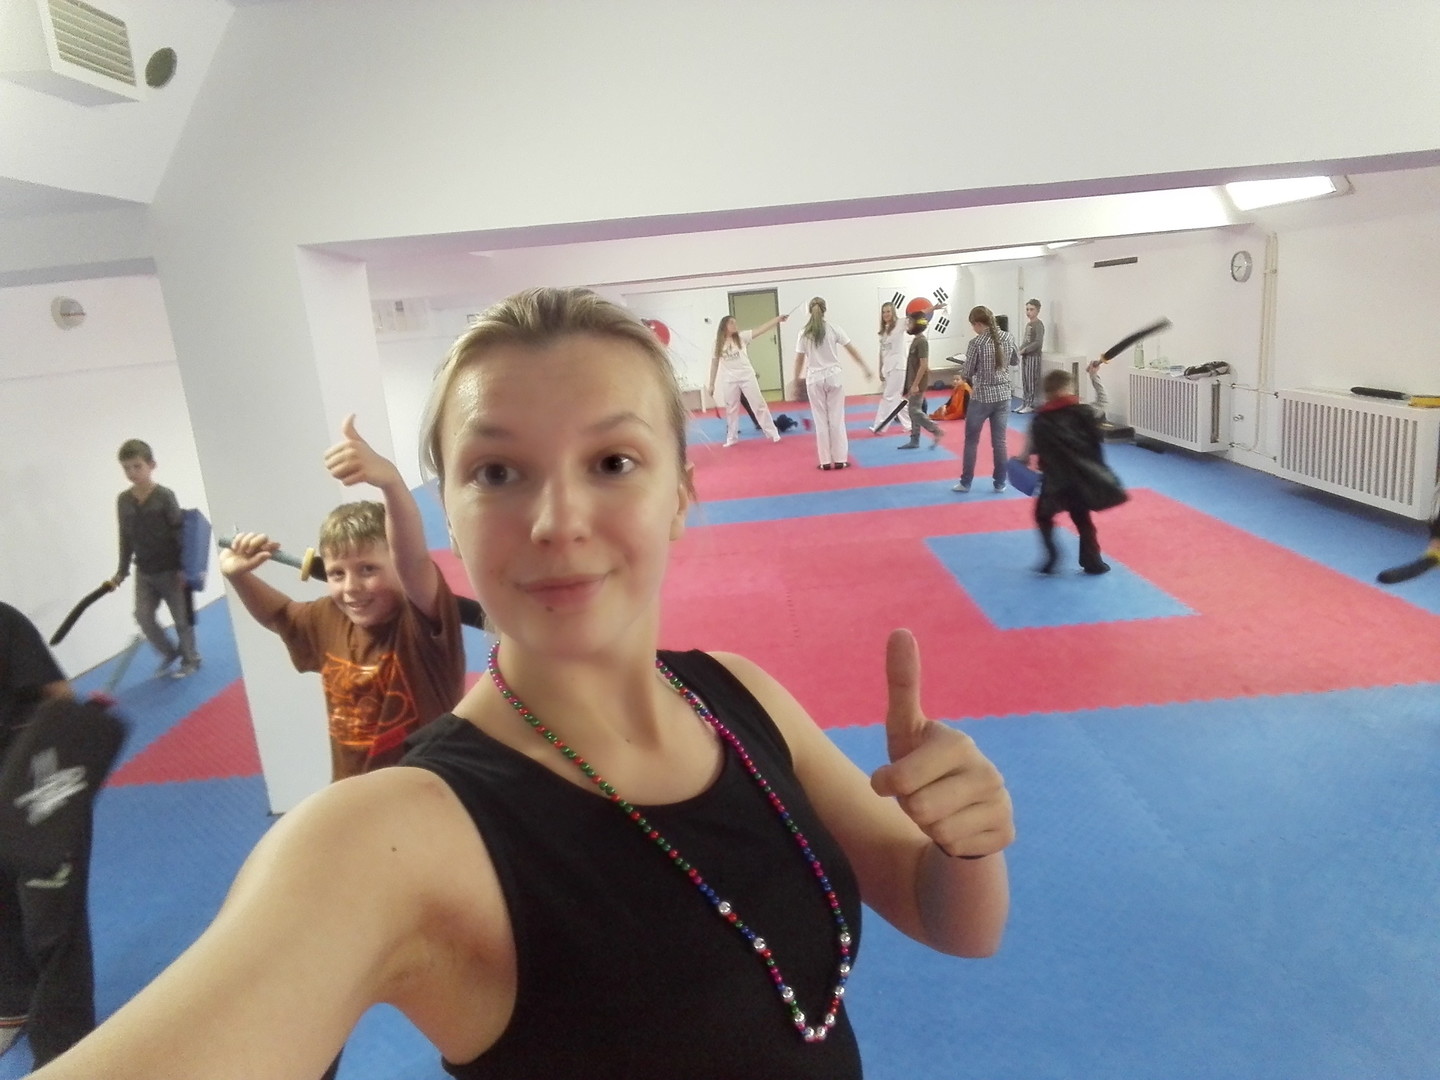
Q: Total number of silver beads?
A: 10